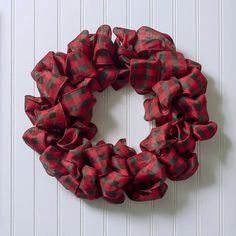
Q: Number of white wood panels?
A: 11